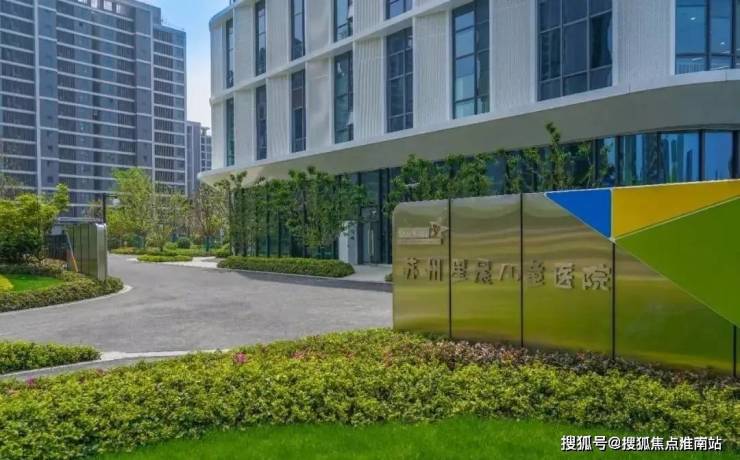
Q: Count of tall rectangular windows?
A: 13